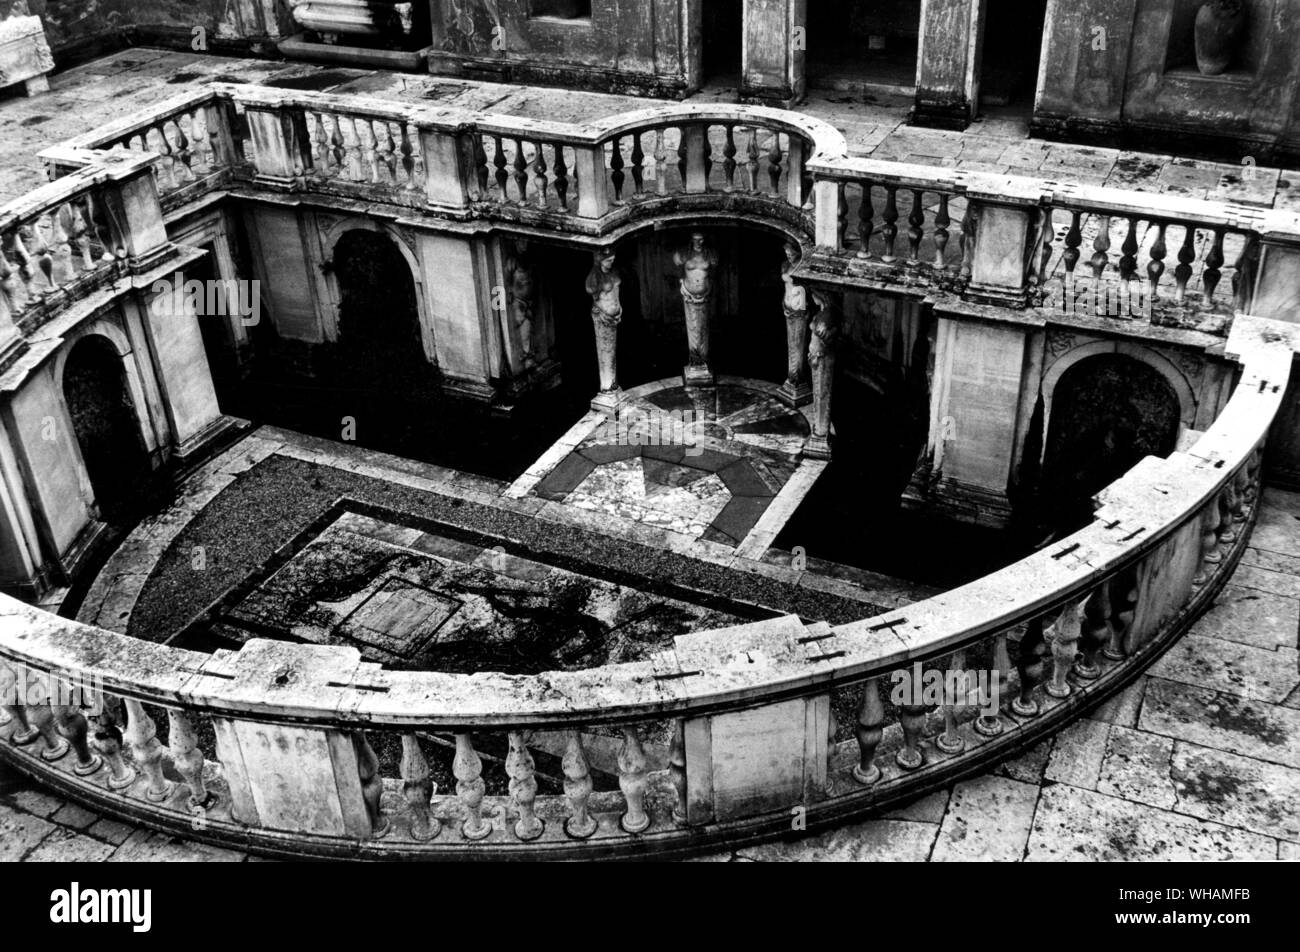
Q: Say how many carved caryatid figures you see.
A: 4